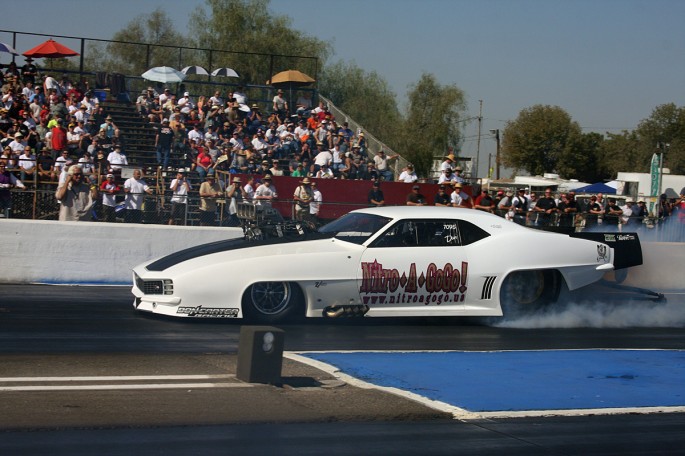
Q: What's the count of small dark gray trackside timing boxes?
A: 1